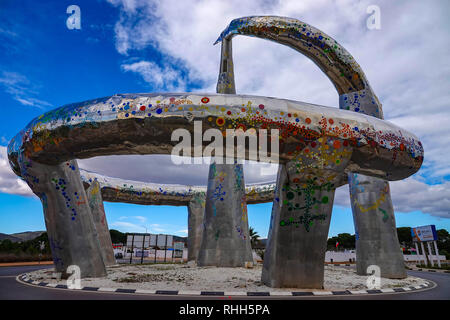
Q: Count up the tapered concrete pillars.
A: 6